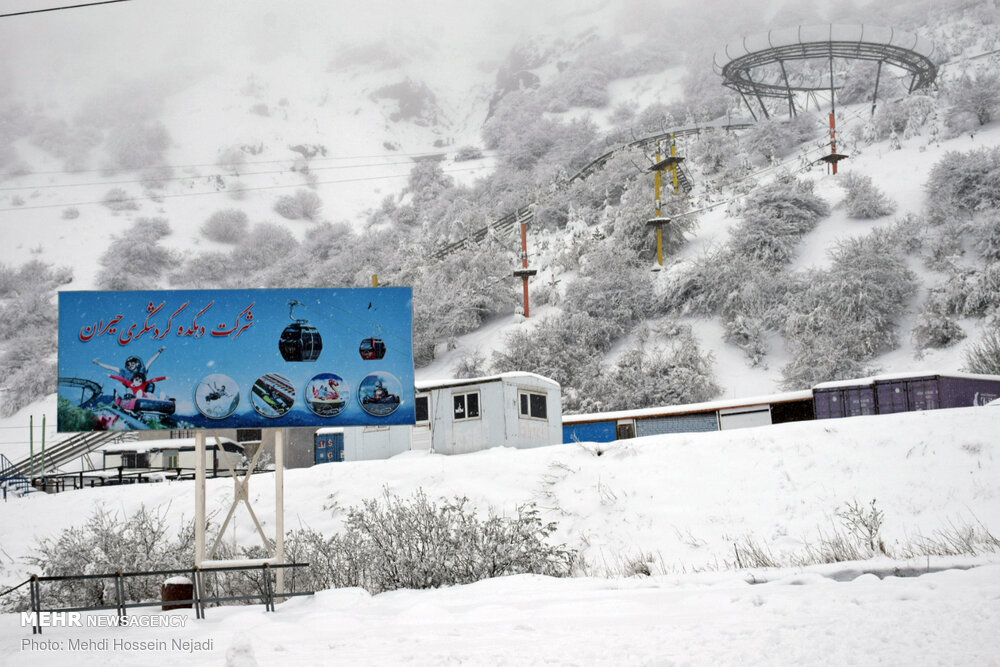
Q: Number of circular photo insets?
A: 4